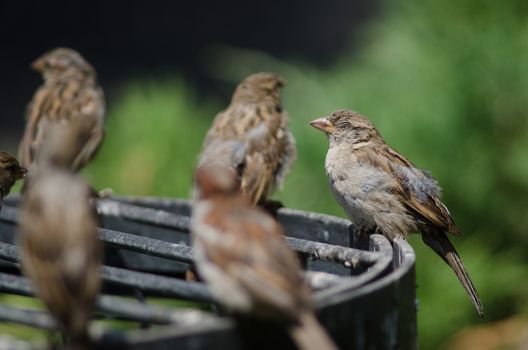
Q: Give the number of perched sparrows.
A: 6